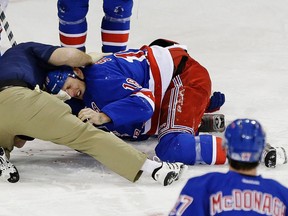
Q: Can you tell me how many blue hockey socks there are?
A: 3